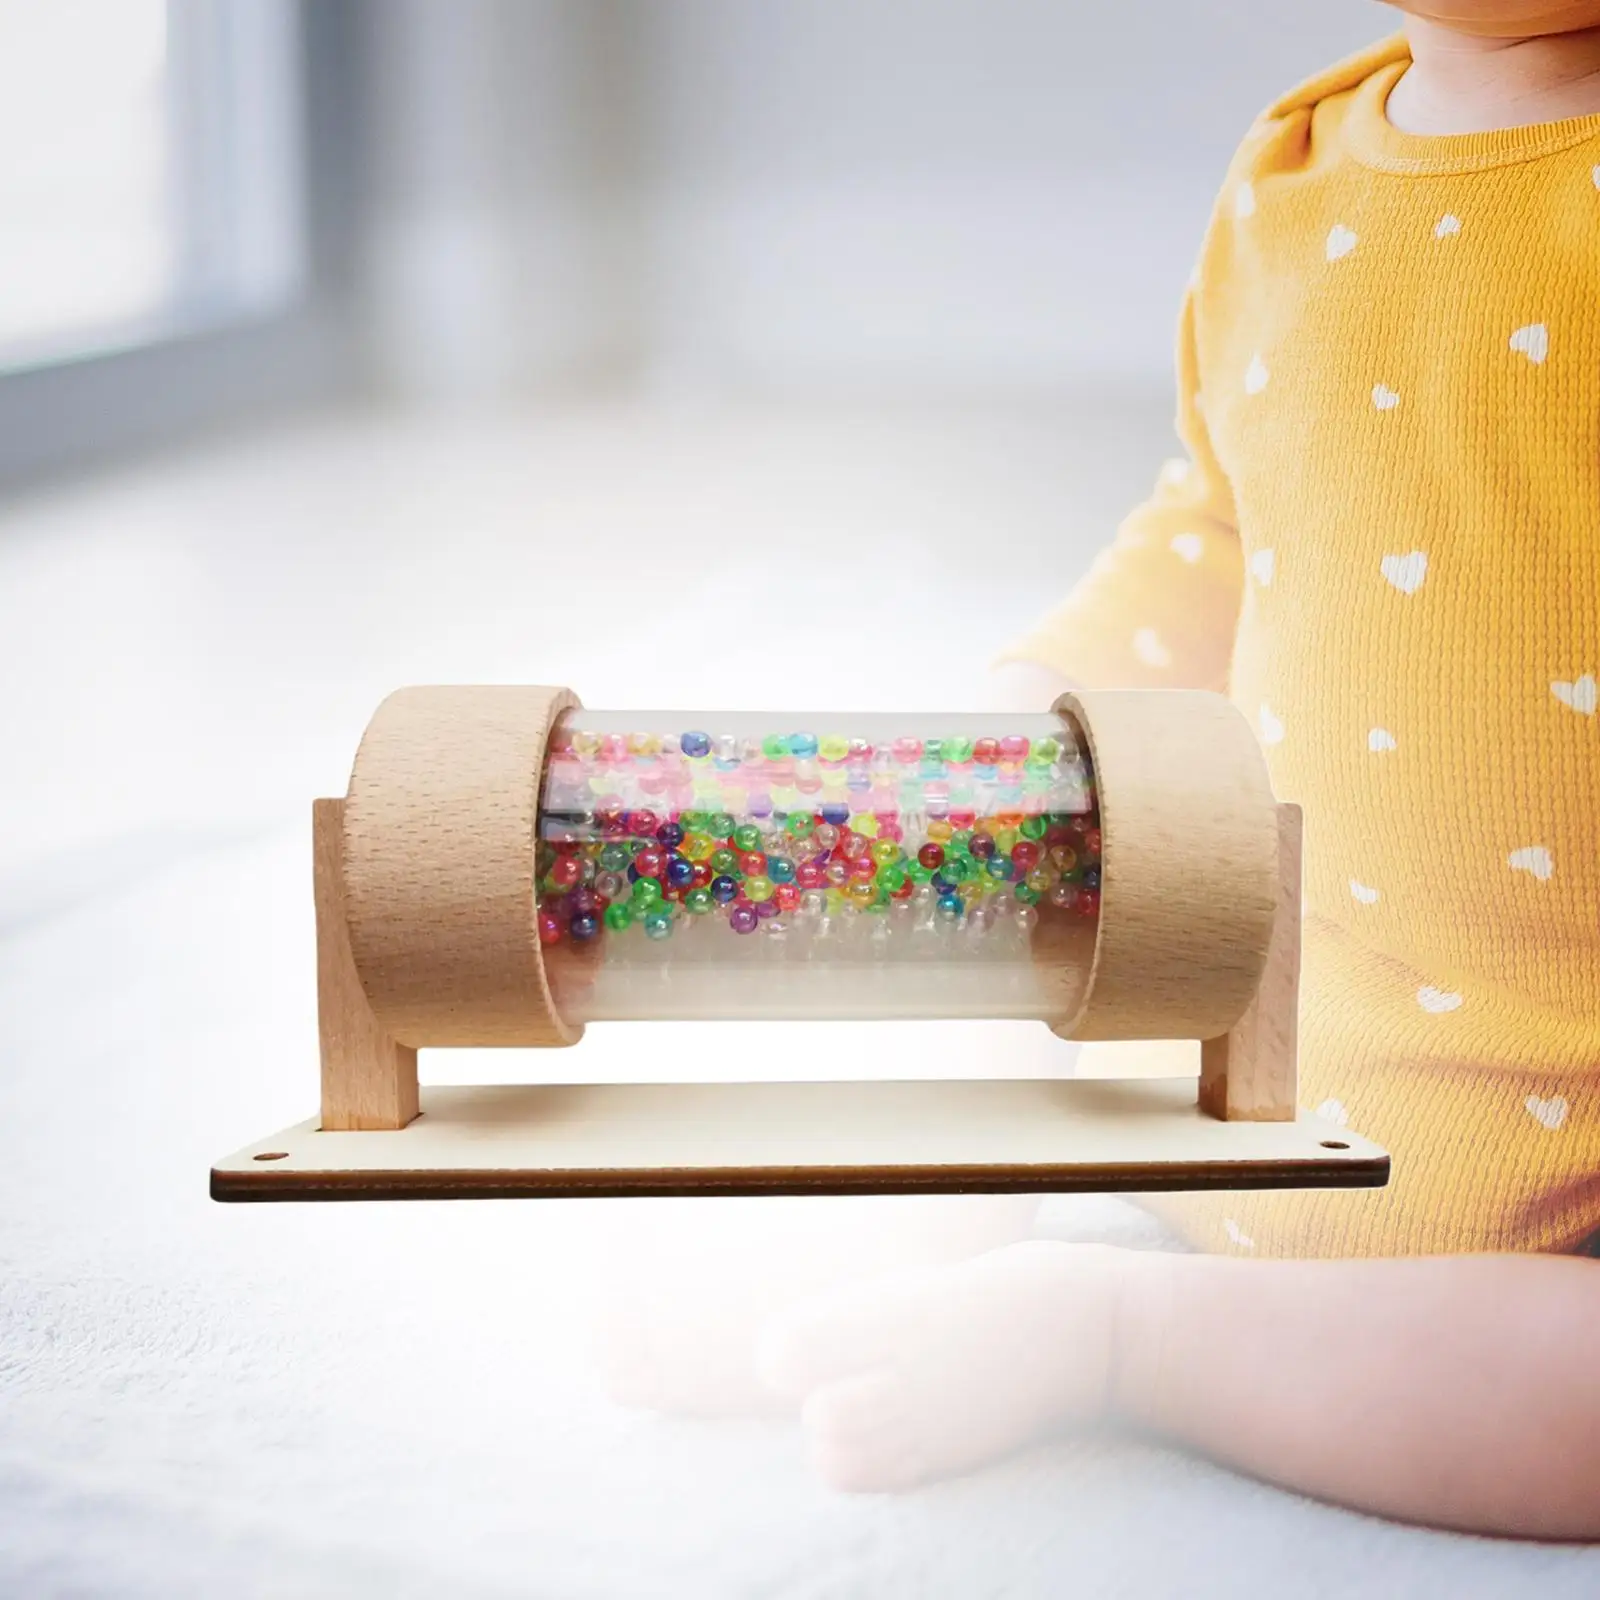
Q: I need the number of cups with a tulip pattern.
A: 0